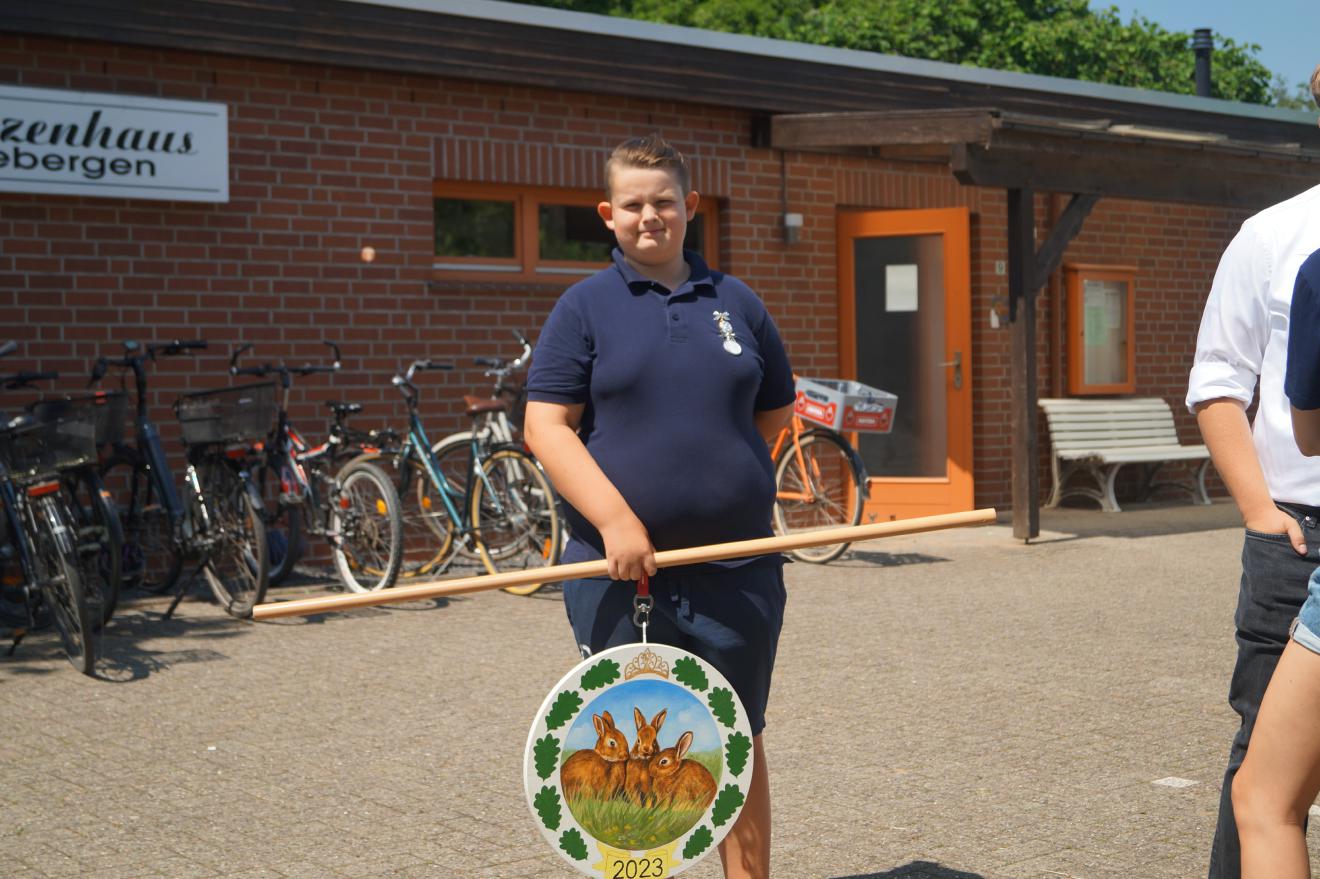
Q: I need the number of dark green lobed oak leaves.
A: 10